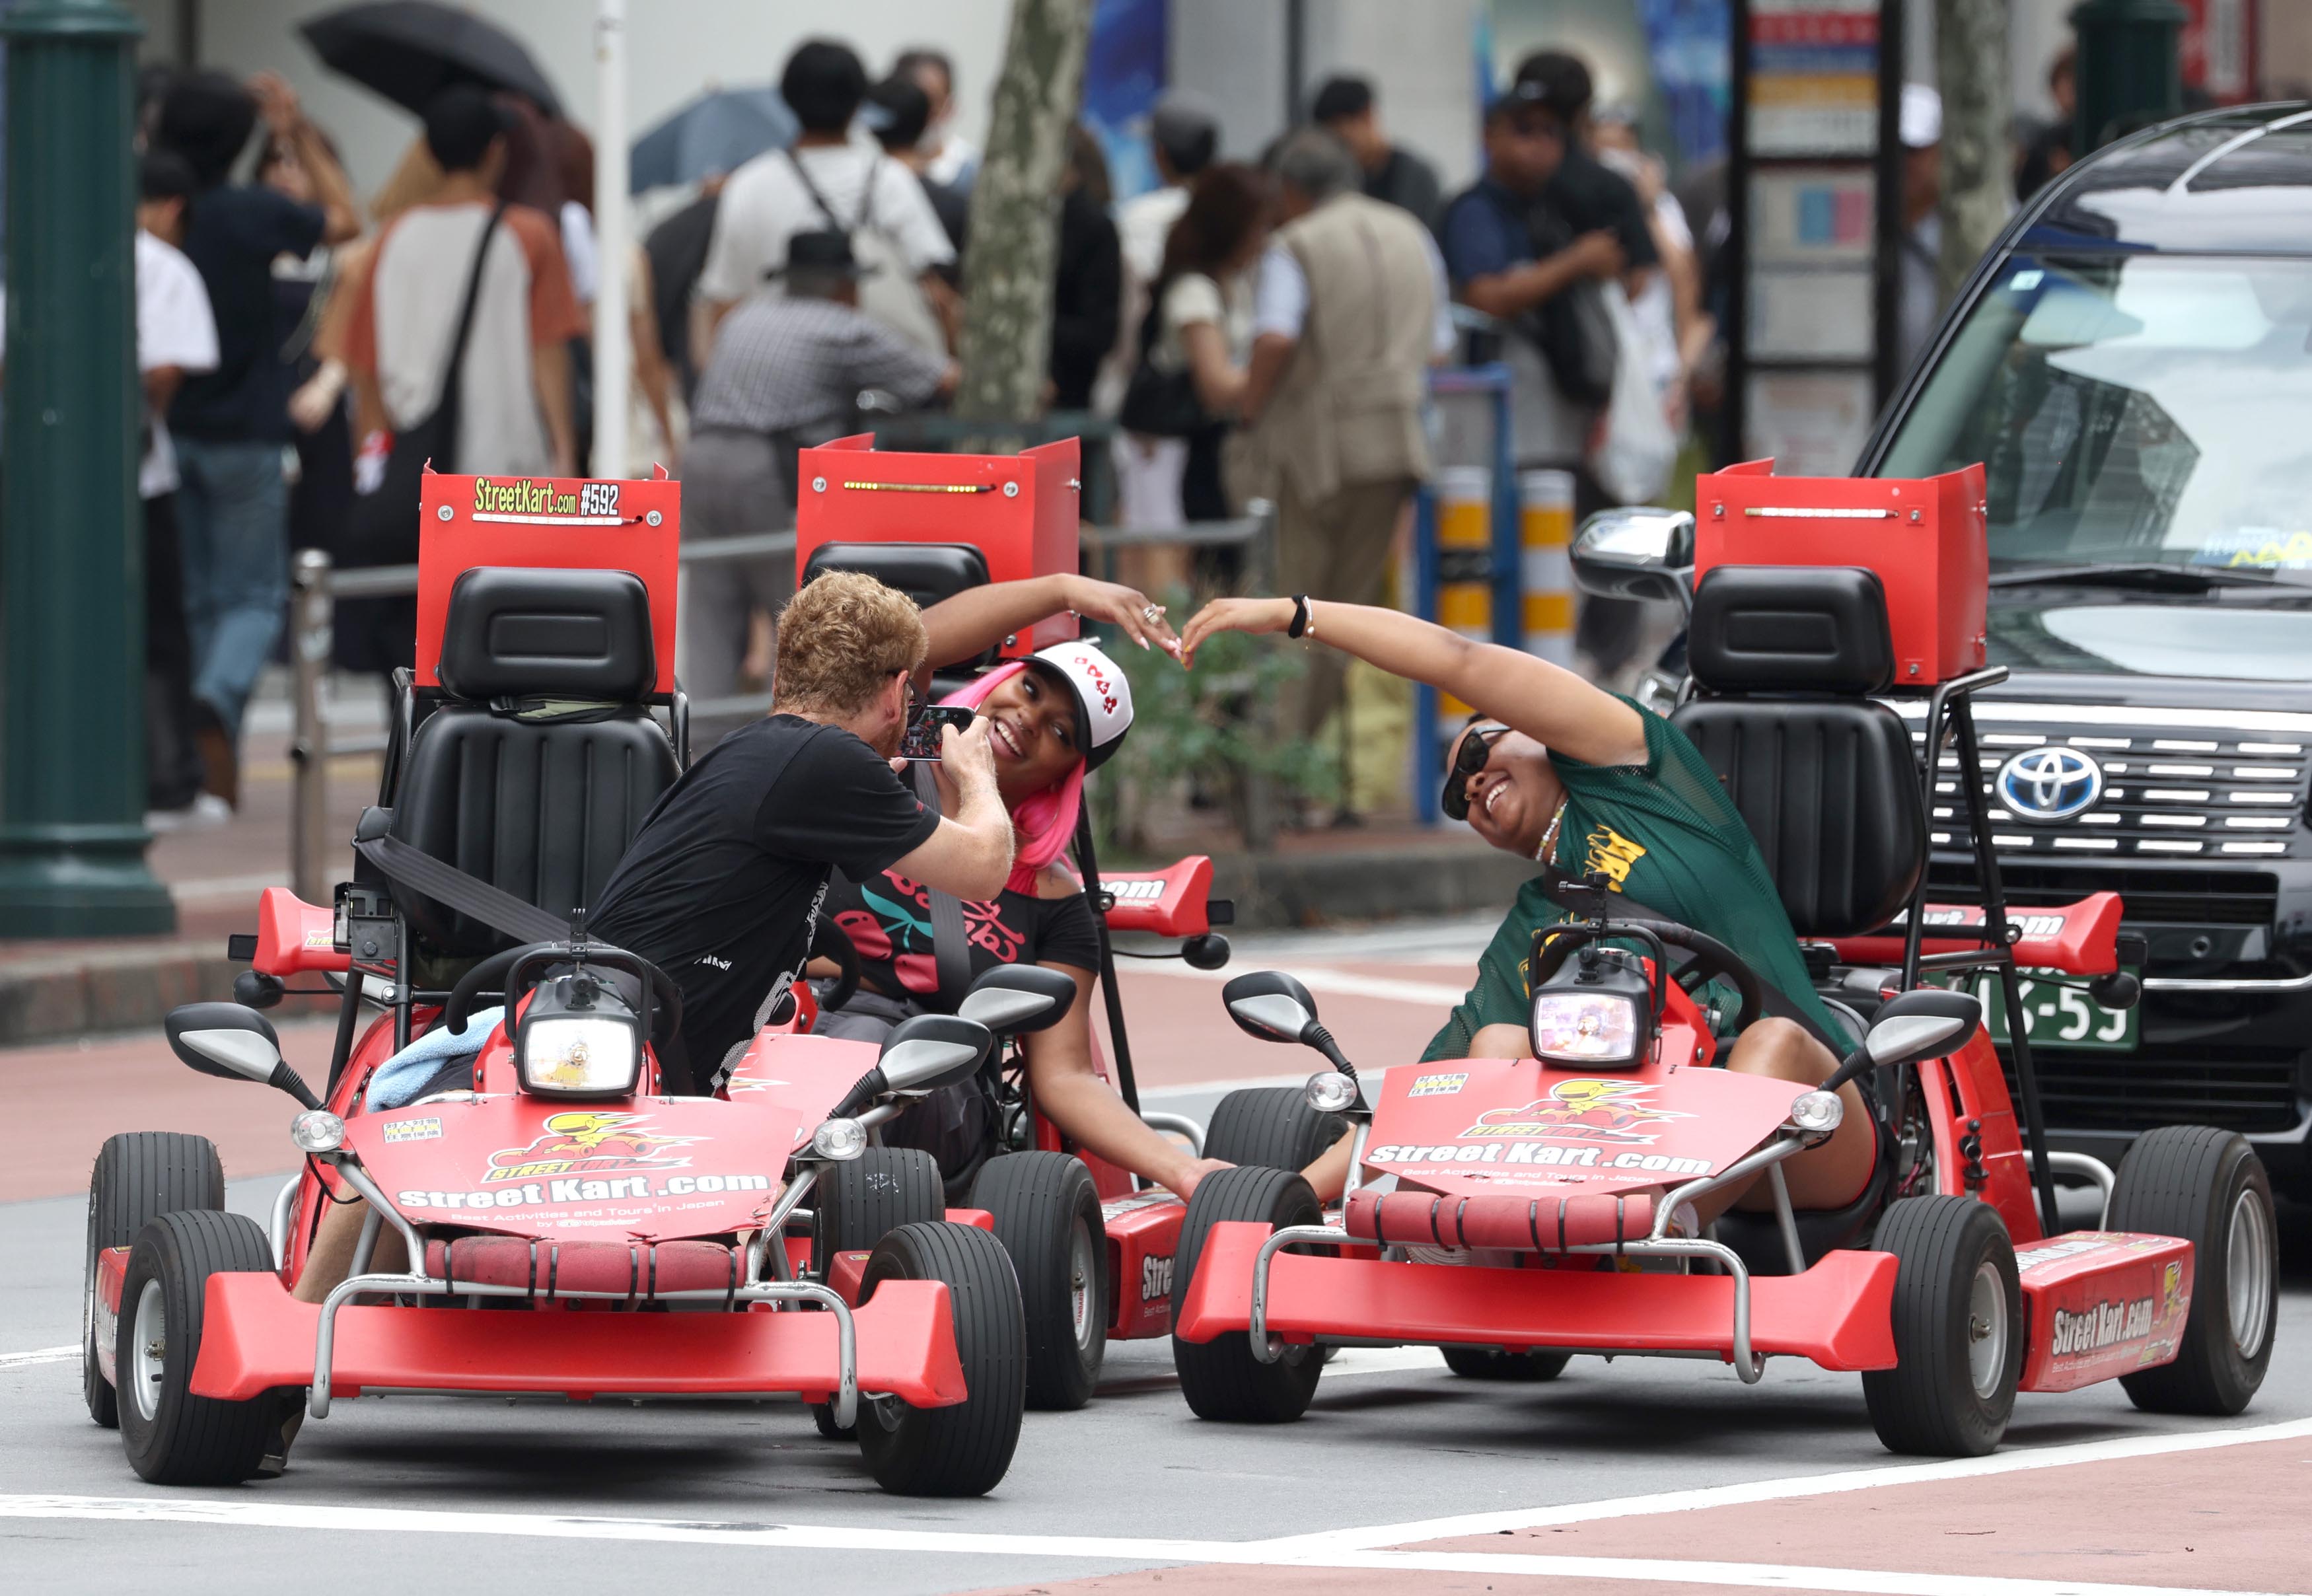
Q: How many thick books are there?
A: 0